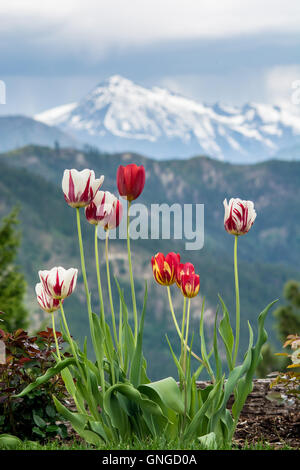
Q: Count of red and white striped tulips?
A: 6